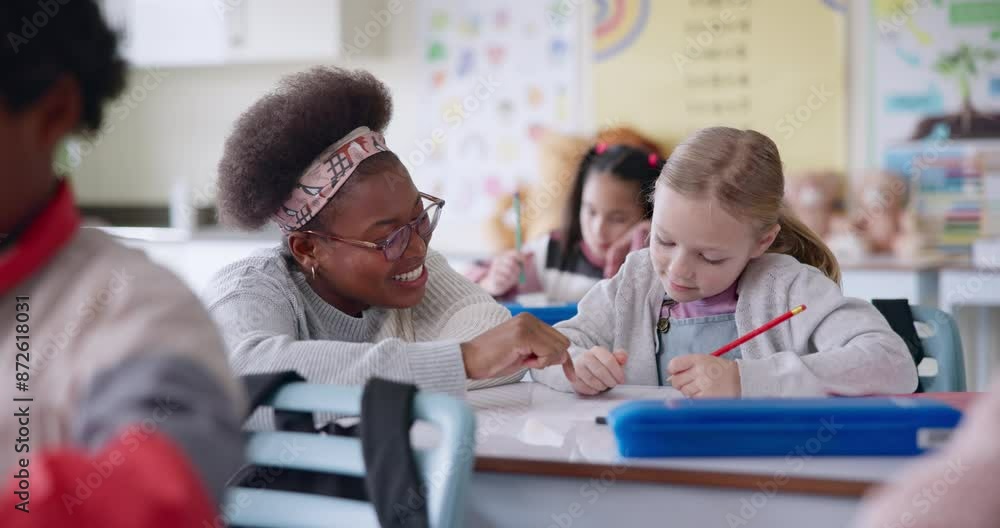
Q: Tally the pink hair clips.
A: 2